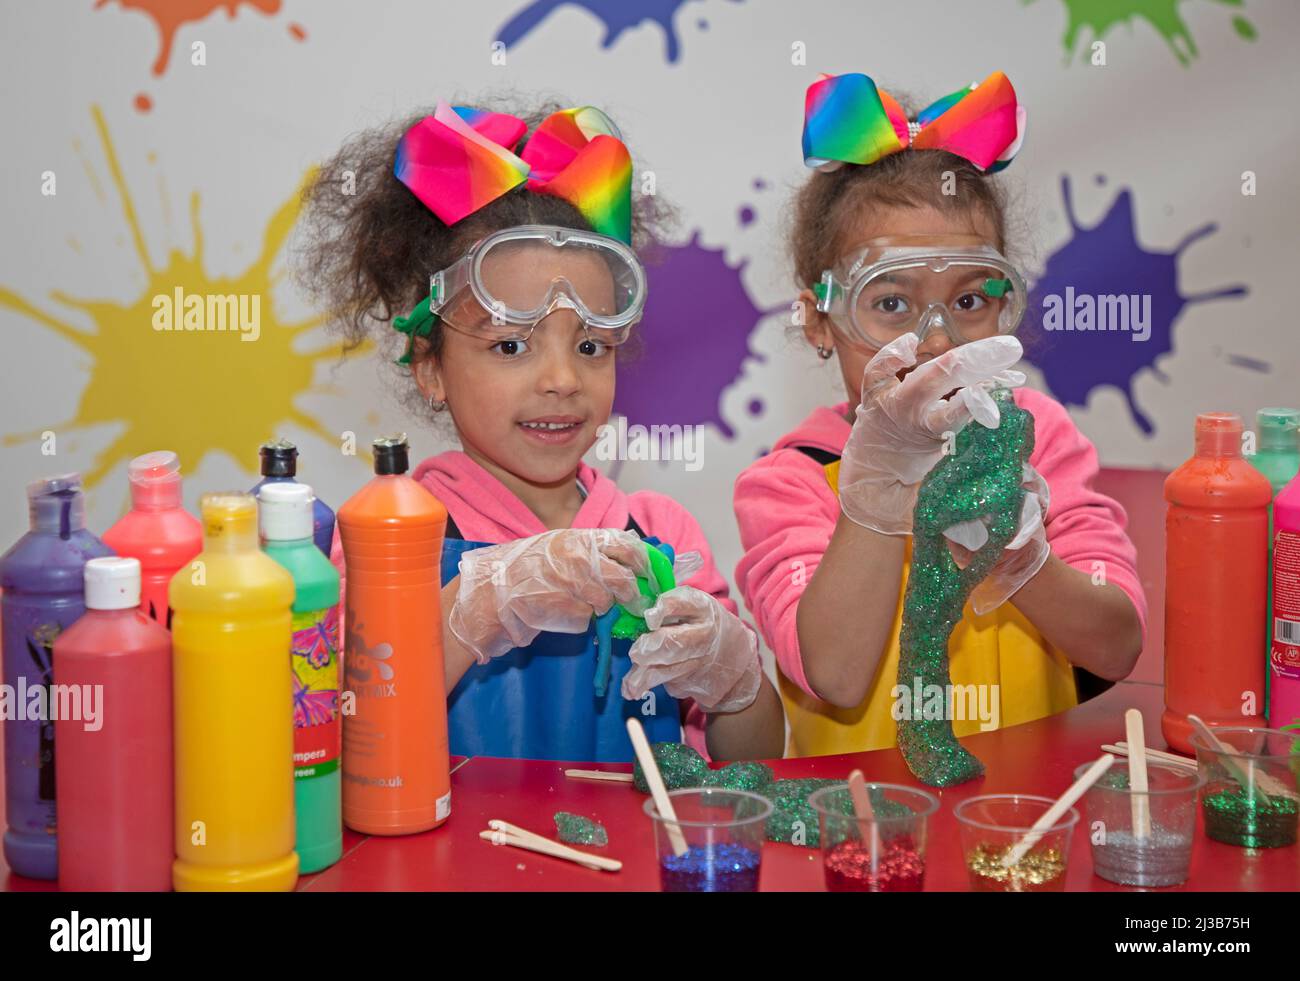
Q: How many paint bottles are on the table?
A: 10